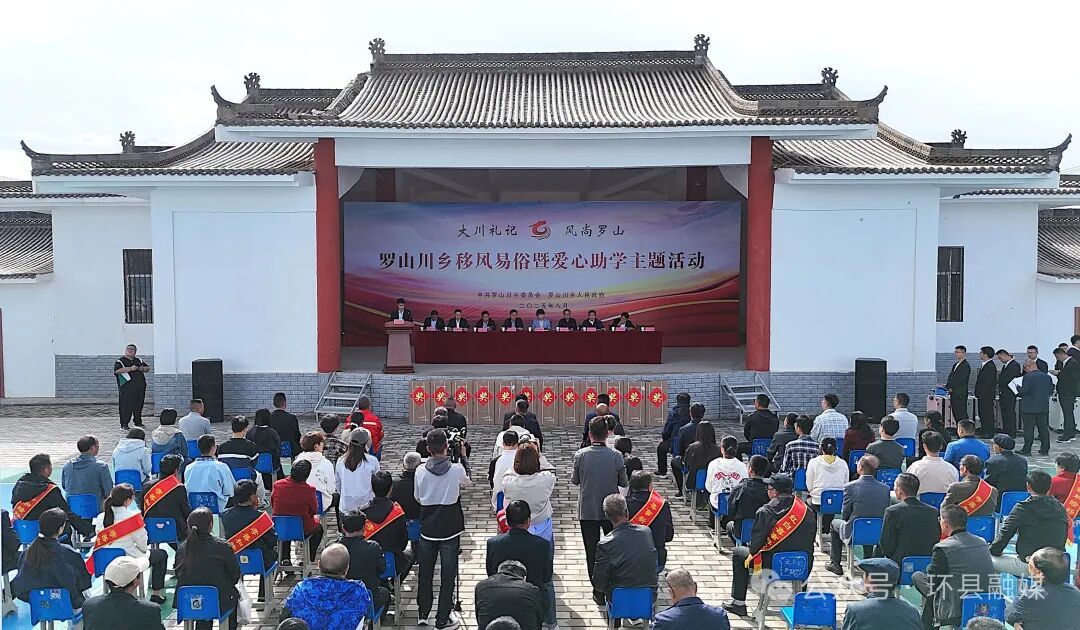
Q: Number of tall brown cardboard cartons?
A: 12